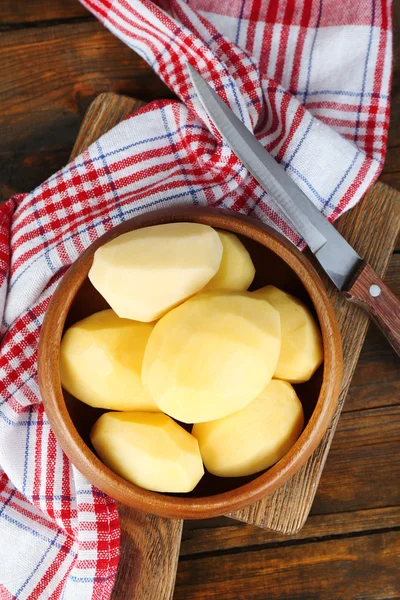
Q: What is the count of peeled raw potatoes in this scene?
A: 7